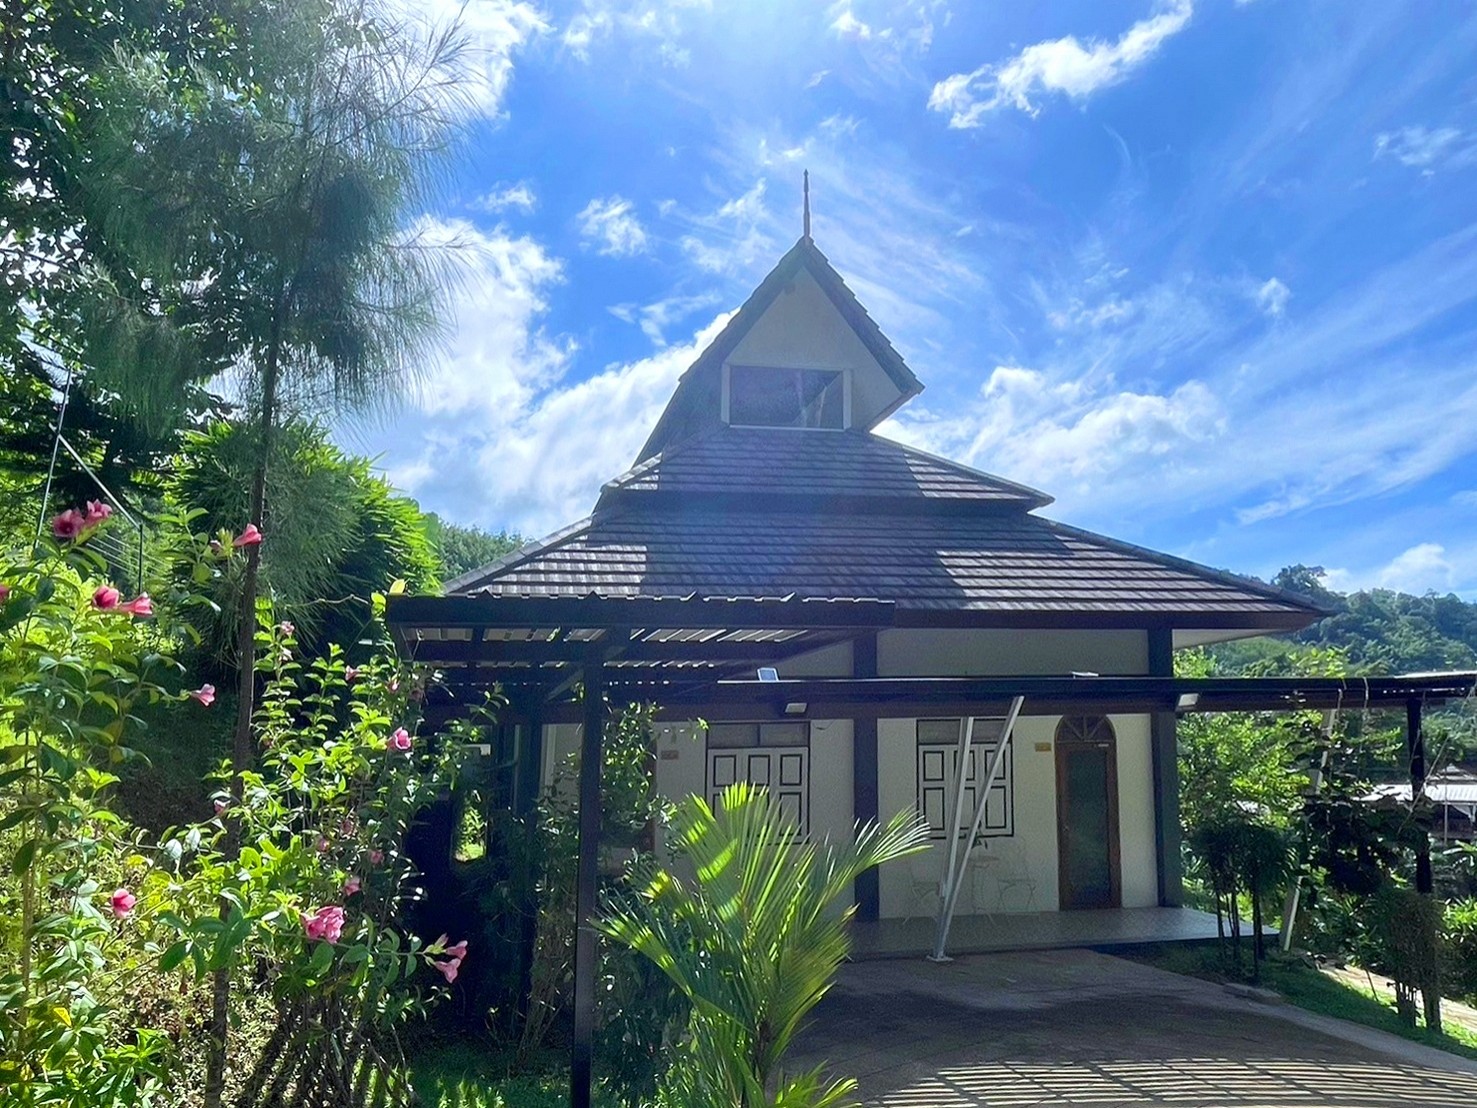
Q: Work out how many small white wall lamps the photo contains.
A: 2